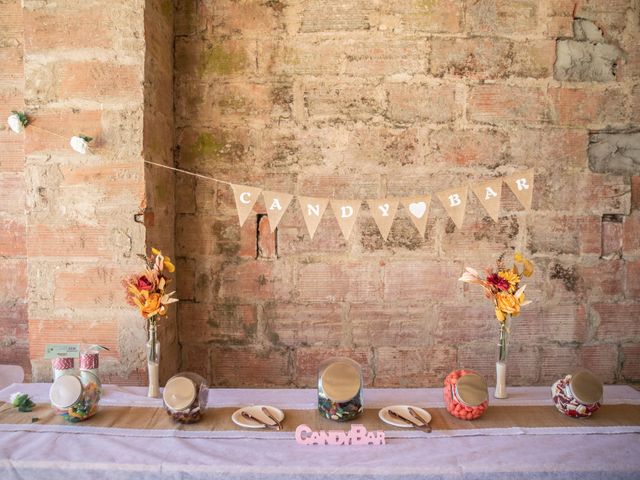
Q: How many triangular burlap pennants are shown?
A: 9